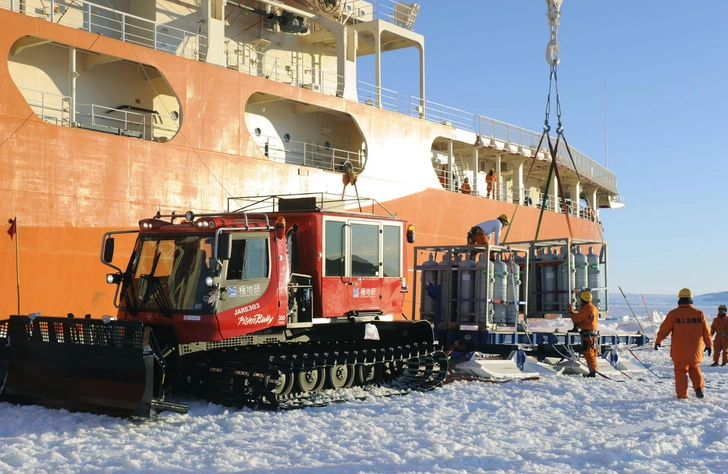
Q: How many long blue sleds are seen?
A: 1